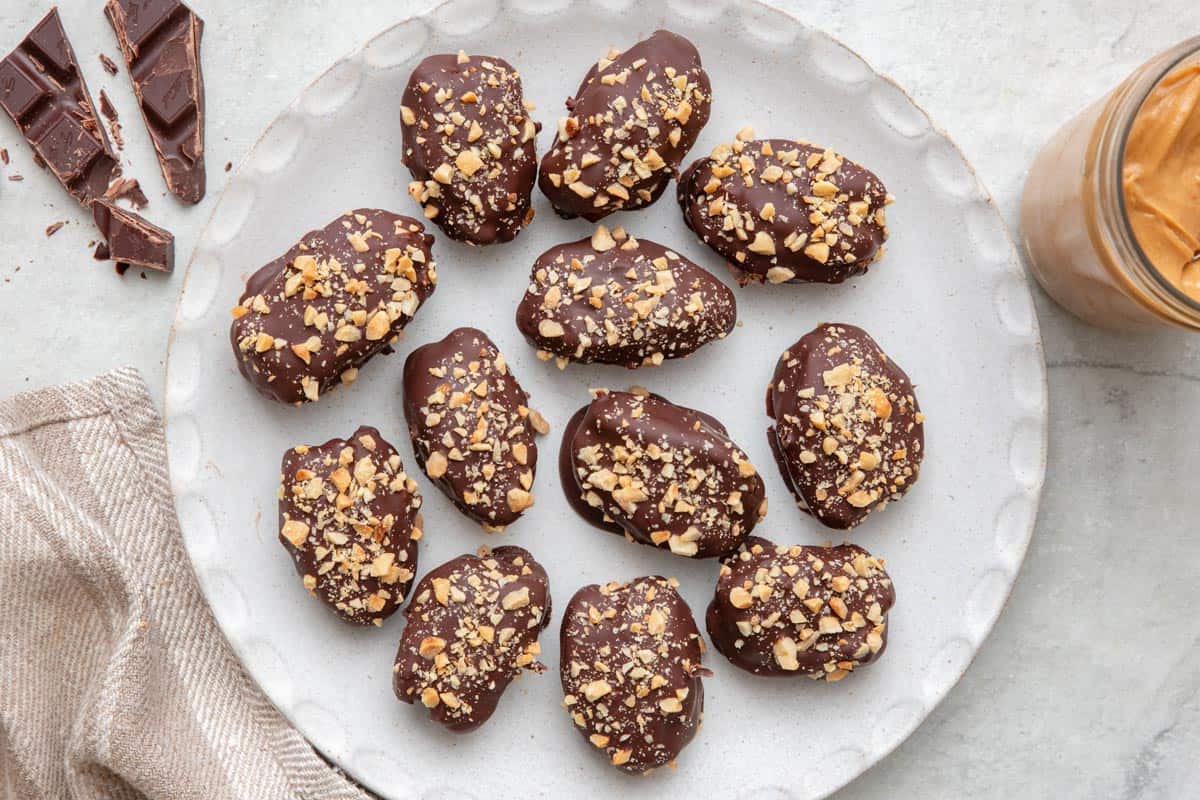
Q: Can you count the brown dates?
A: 12